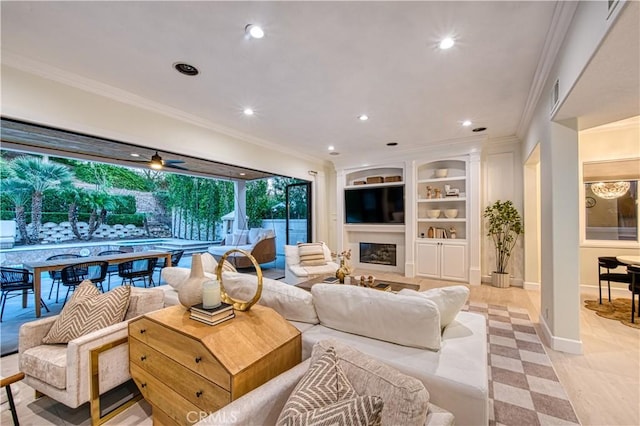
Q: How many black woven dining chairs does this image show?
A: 6